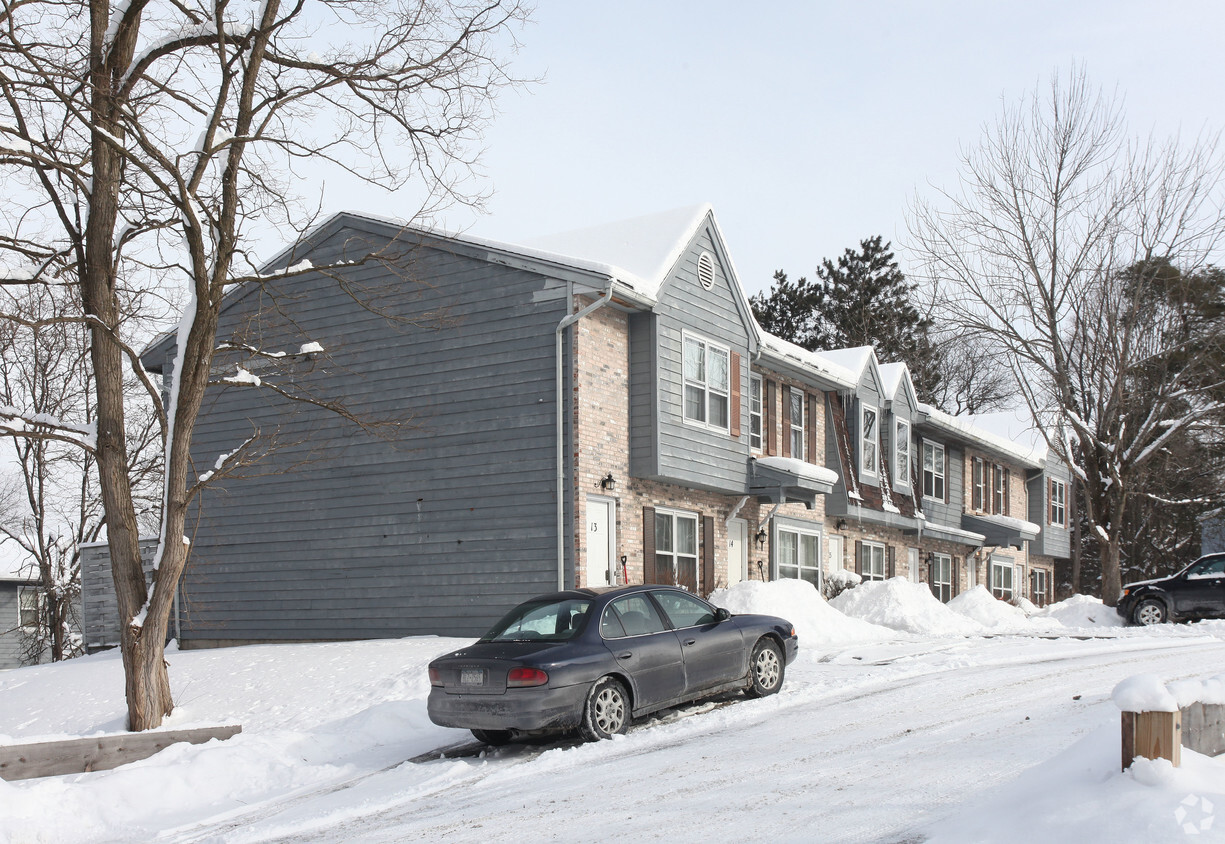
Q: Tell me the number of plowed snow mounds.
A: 4